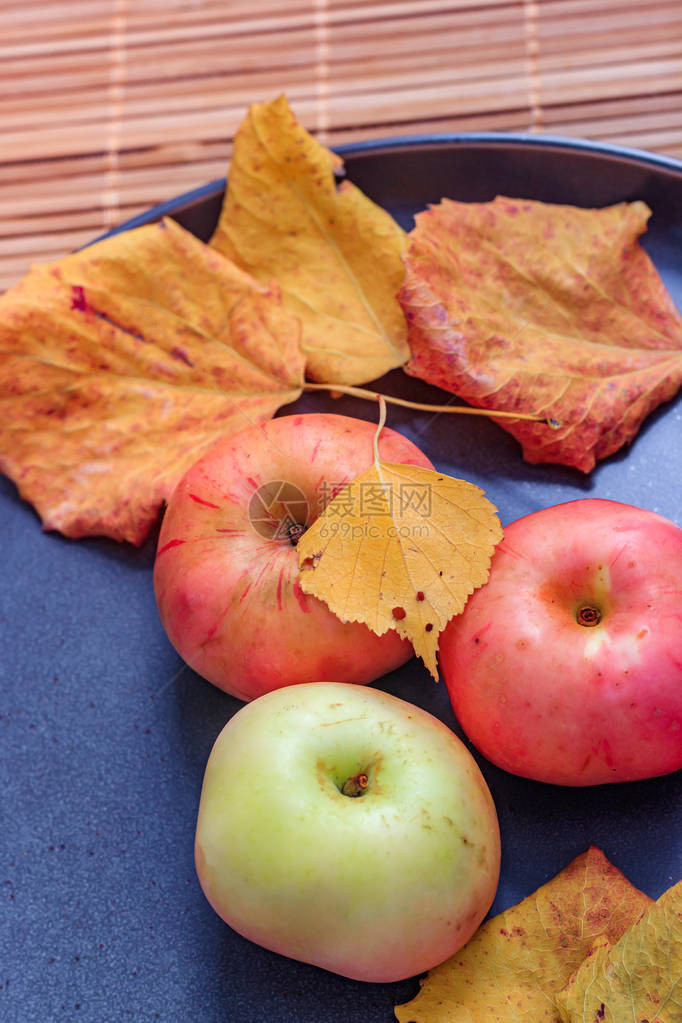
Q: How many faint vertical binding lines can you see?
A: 3